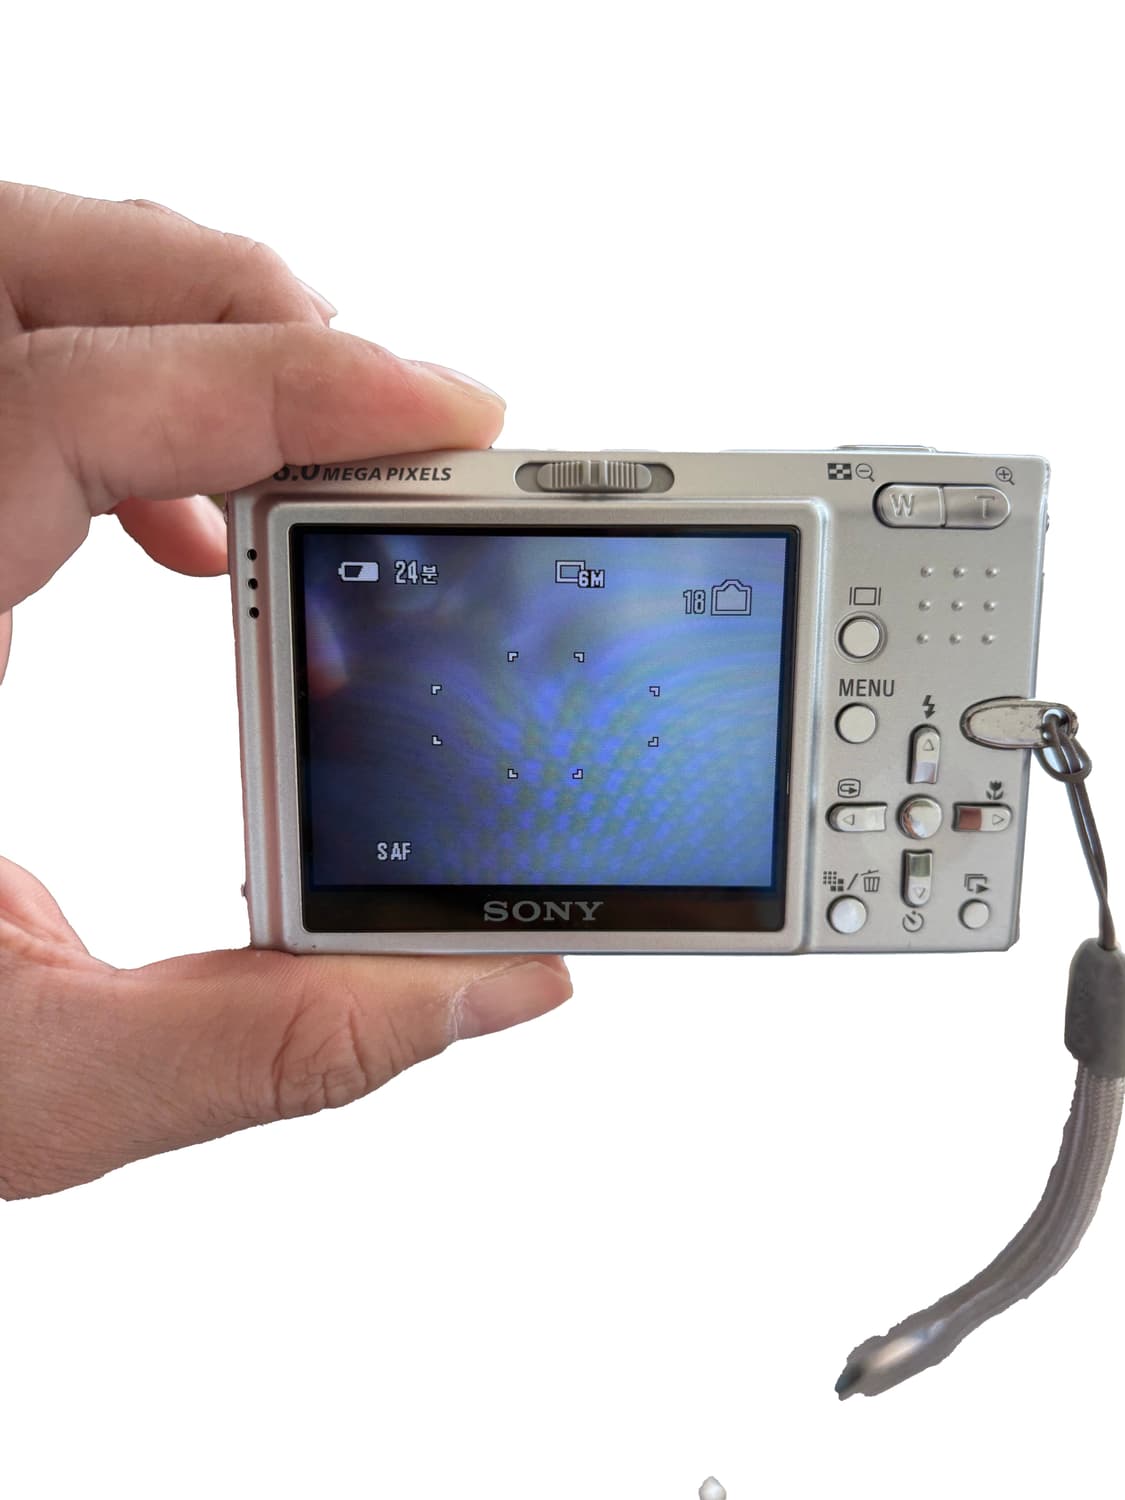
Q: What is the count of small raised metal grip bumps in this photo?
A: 9